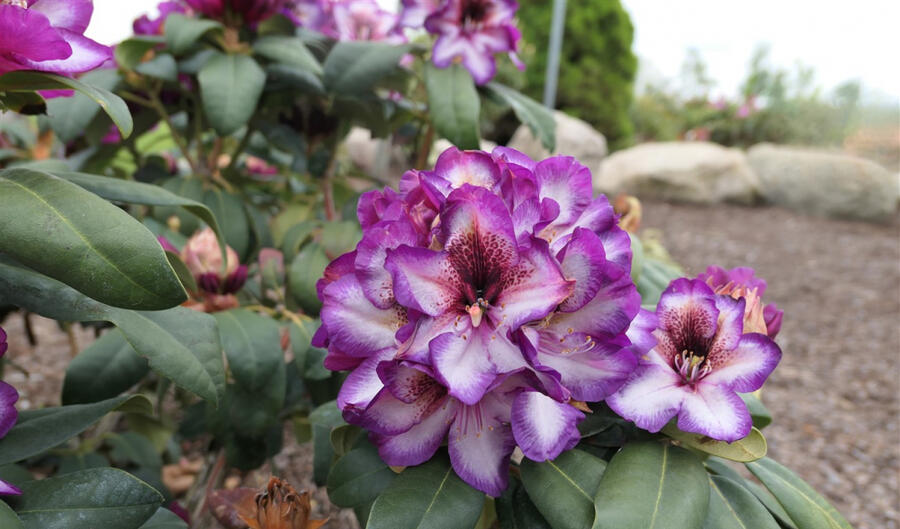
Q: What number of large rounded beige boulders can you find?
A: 3